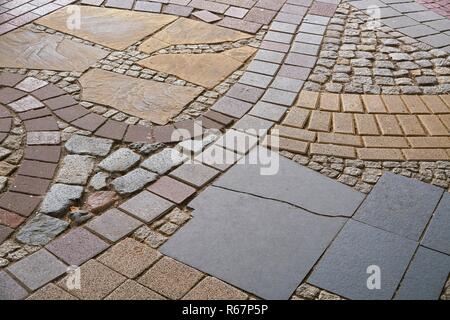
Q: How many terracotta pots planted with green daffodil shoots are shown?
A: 0